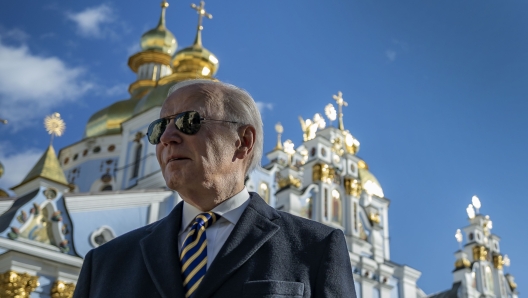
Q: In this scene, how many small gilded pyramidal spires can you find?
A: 1